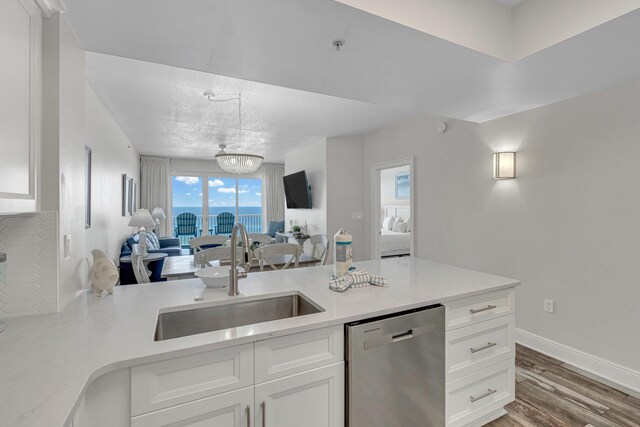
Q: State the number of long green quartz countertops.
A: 0